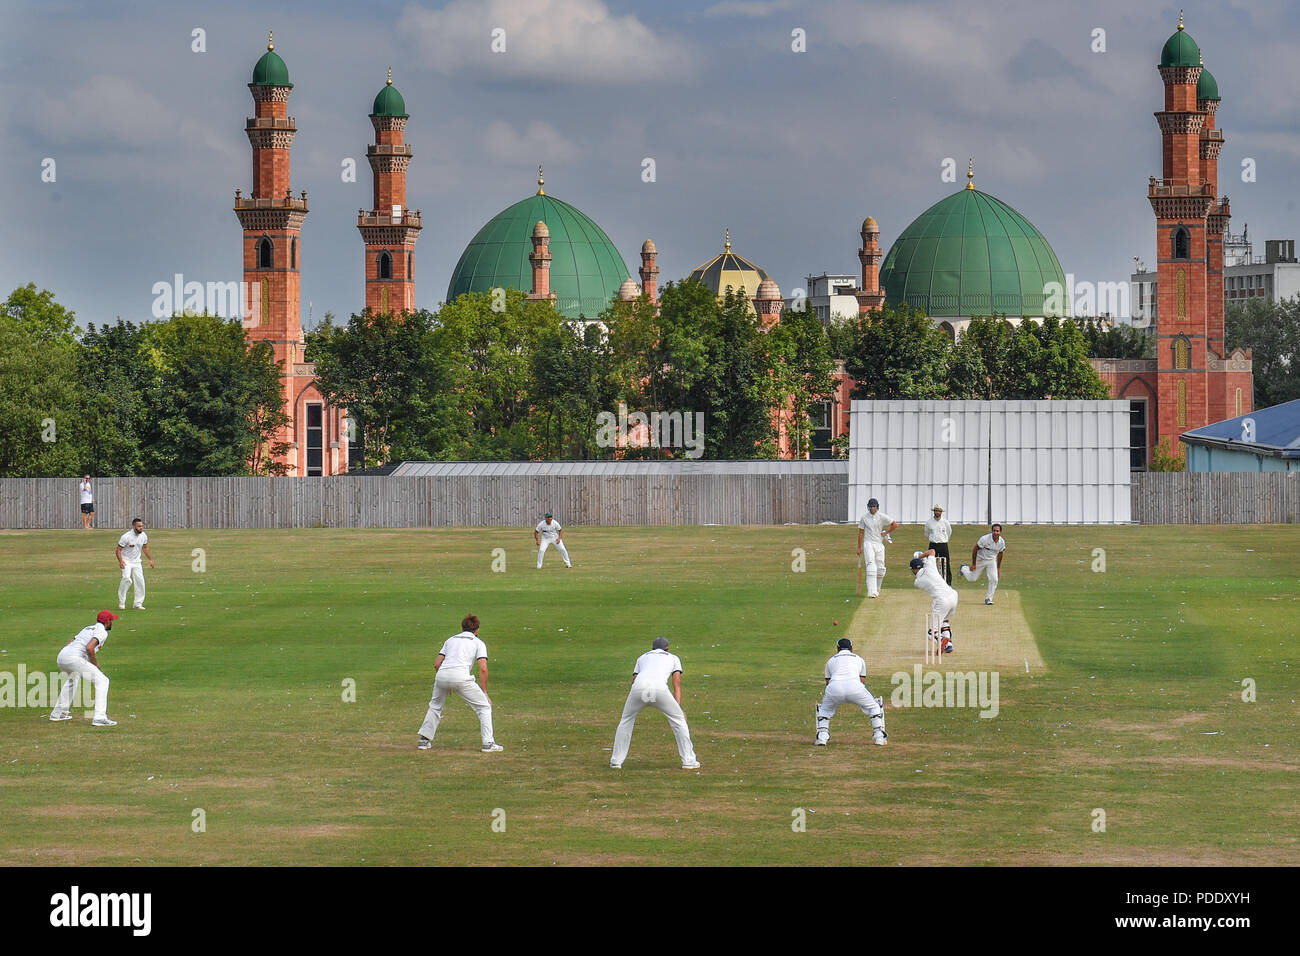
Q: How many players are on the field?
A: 9